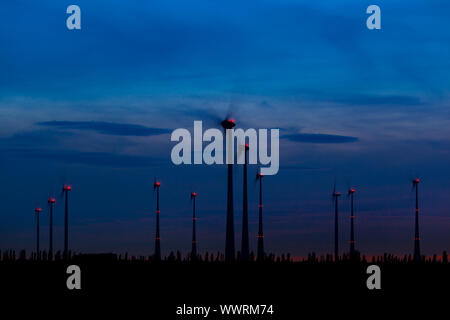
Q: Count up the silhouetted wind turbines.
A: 11